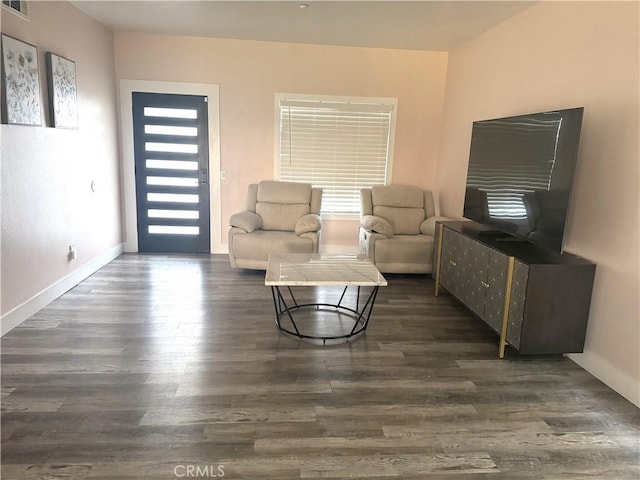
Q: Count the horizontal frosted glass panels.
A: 8